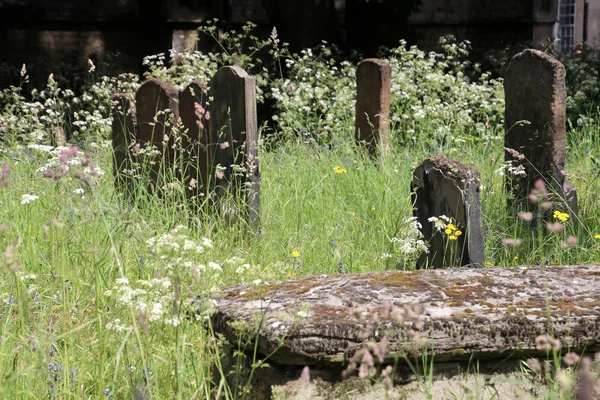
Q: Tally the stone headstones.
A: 7